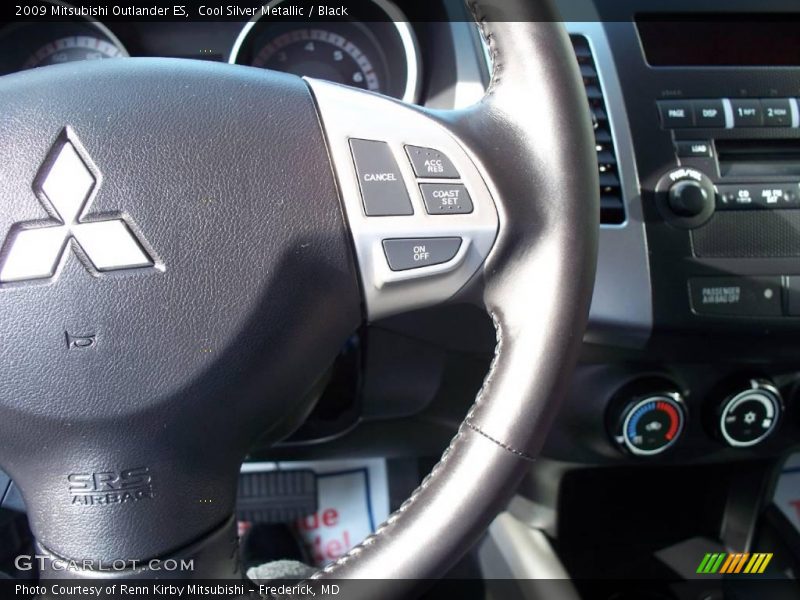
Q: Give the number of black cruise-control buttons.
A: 4